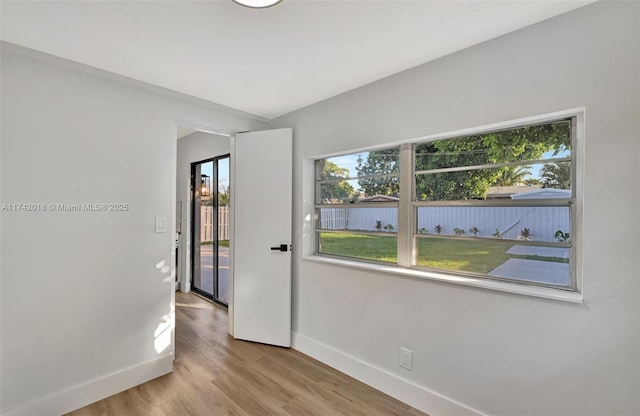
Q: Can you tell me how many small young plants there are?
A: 9